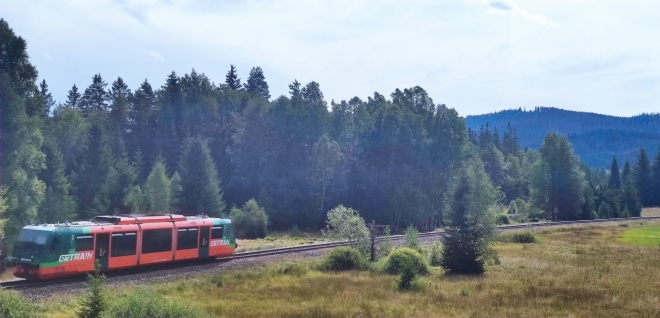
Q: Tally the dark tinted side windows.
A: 5